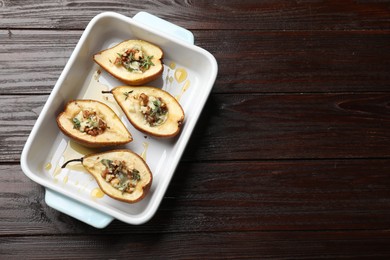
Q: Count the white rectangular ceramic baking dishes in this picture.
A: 1